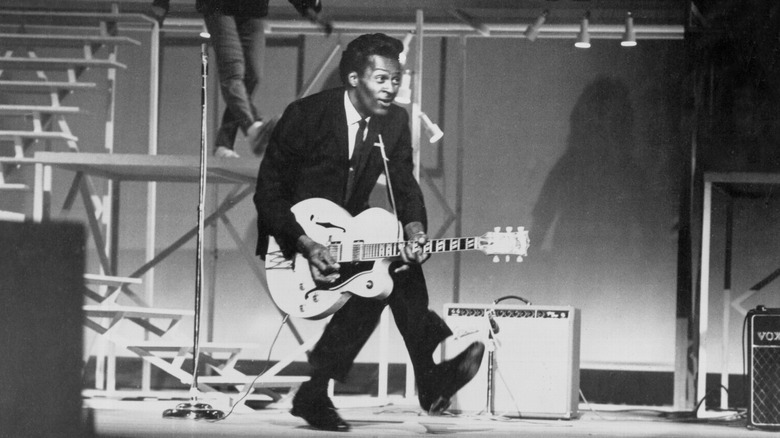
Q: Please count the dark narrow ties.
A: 1